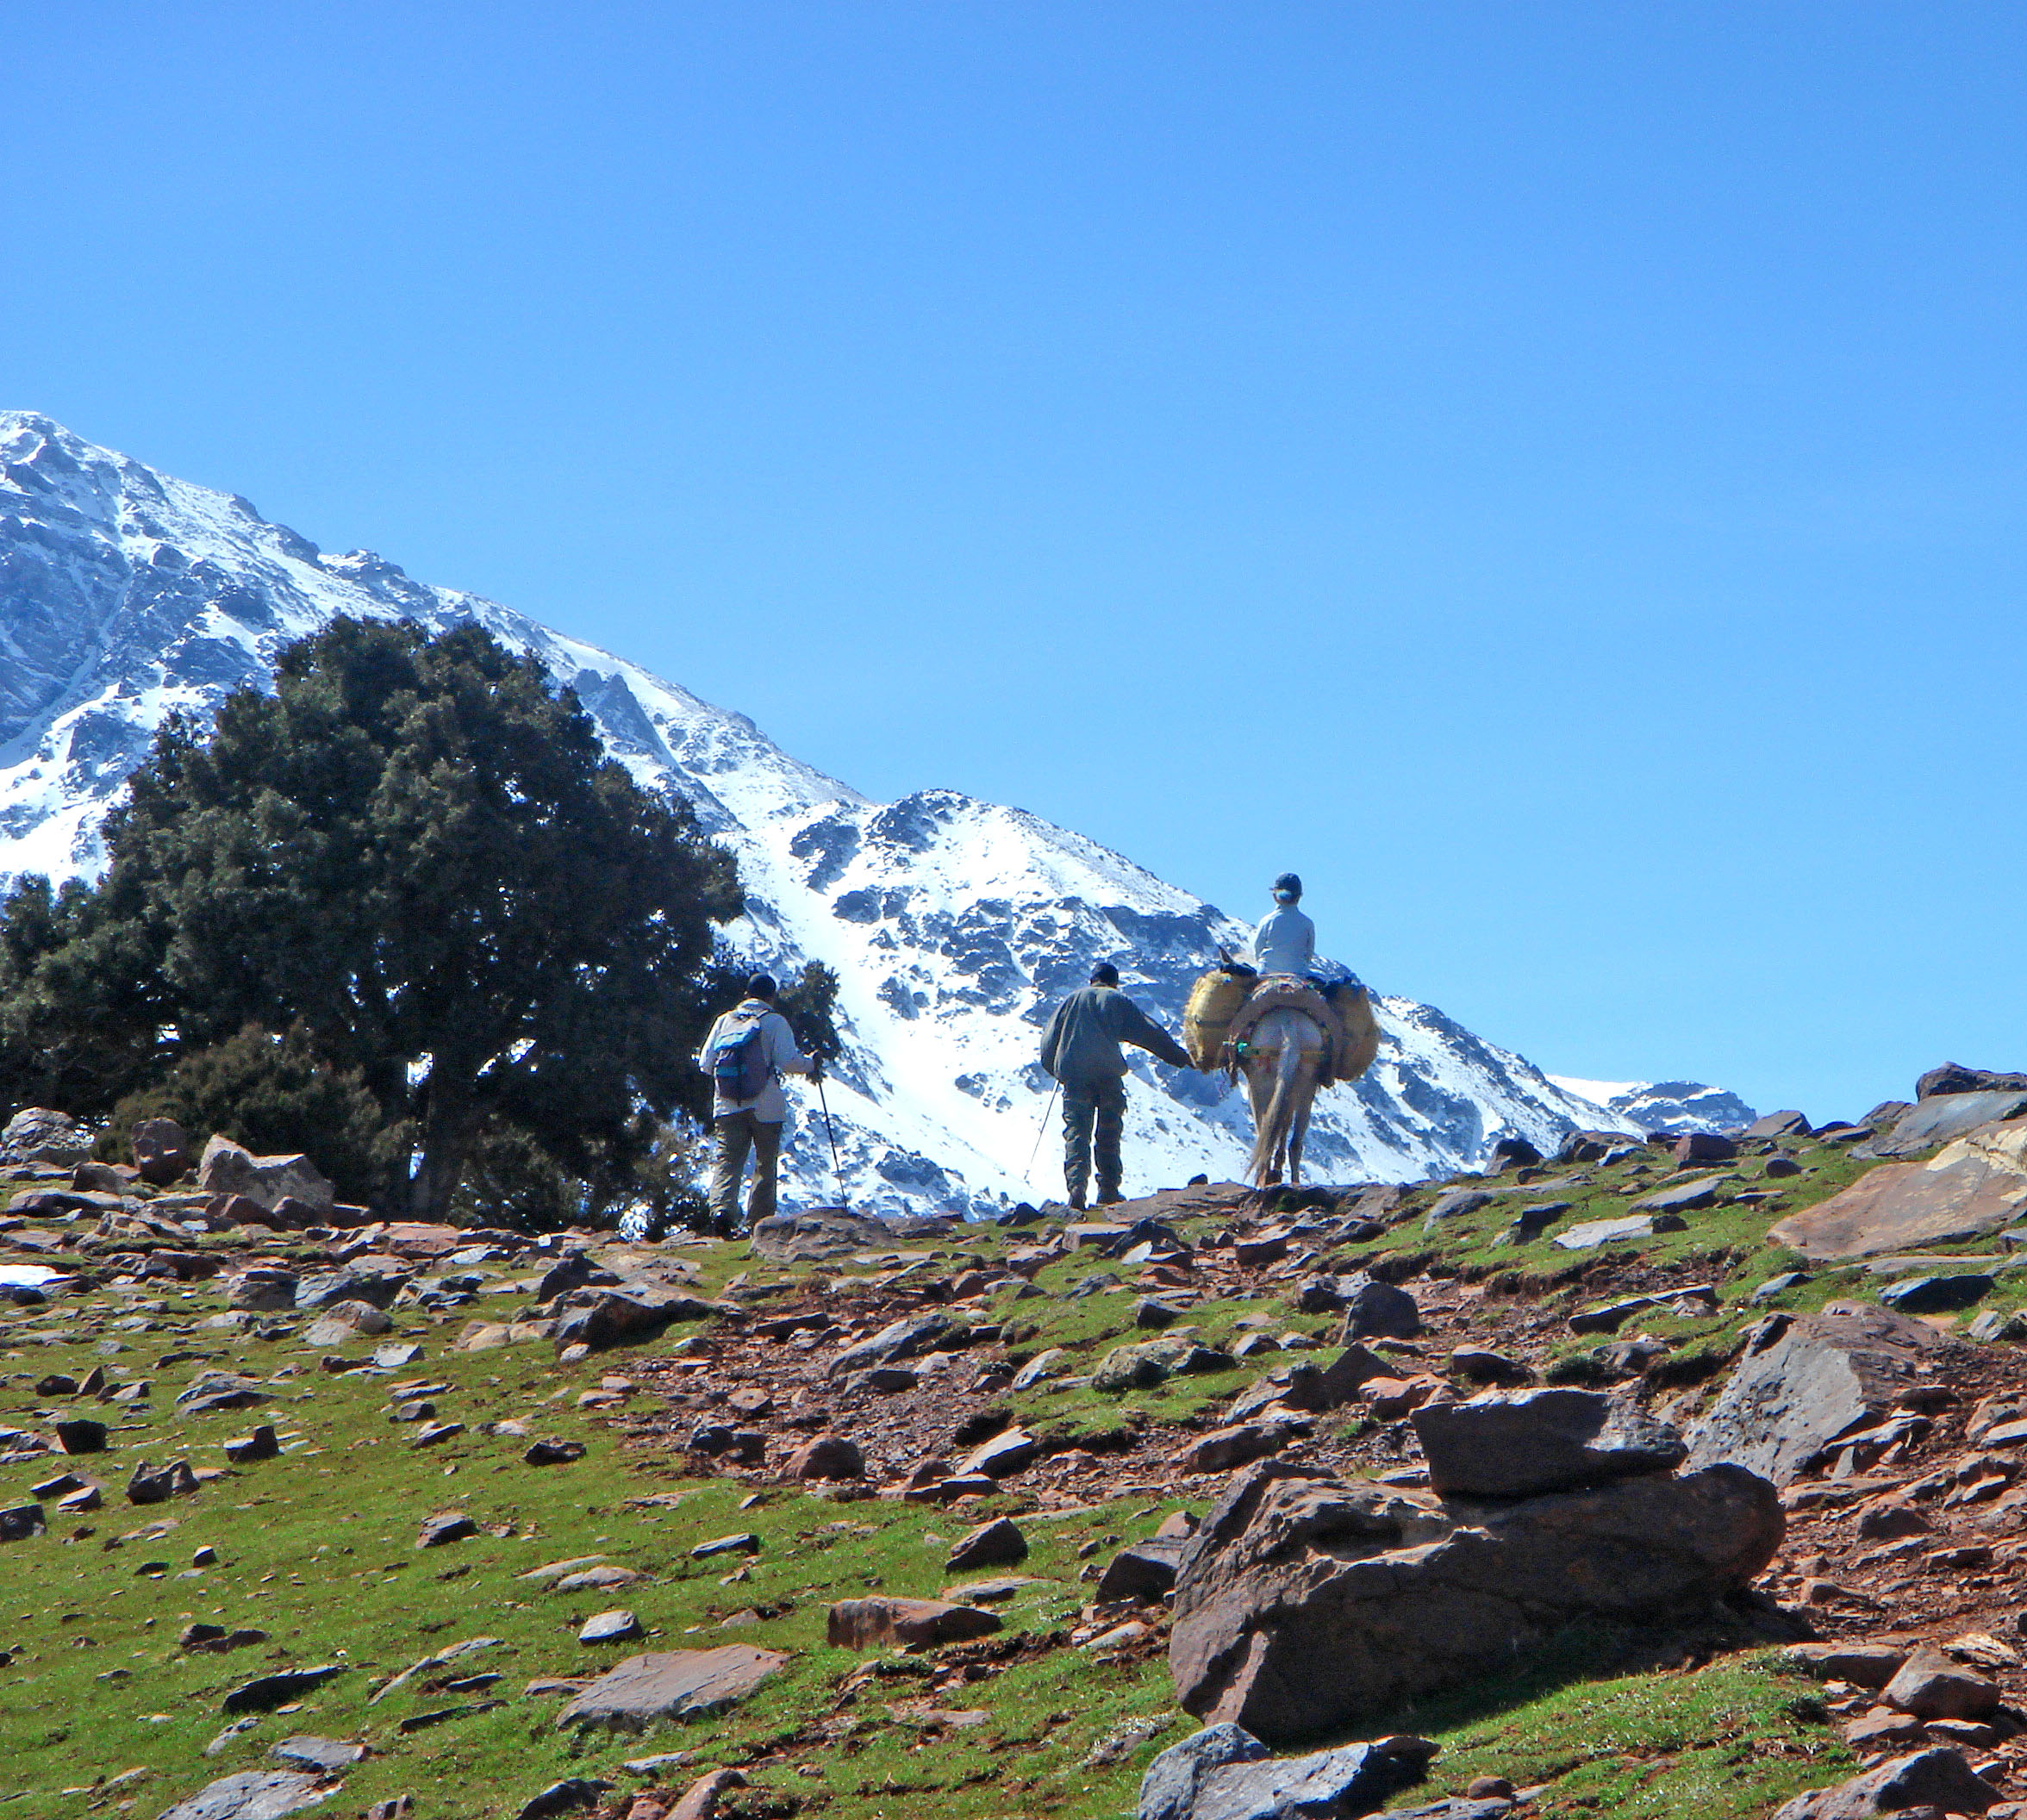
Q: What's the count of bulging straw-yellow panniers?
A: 2